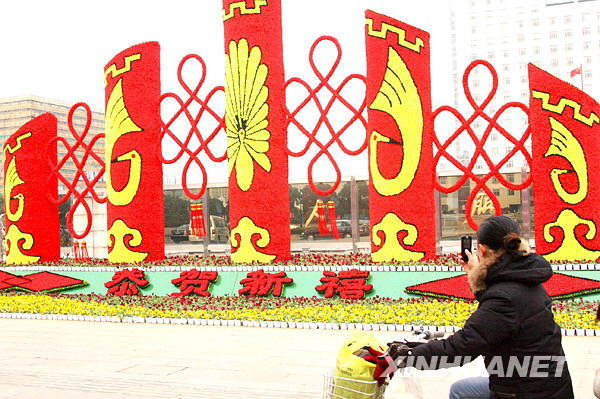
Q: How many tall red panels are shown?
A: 5